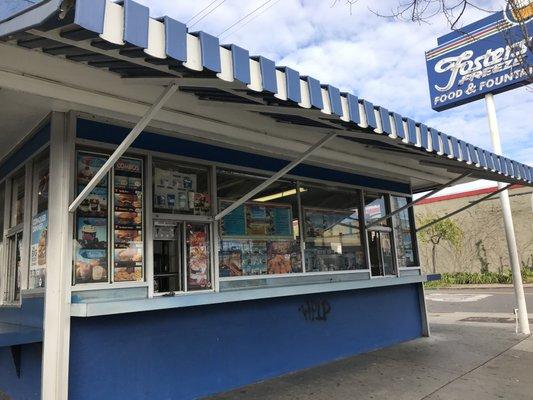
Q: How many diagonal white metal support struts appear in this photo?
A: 4